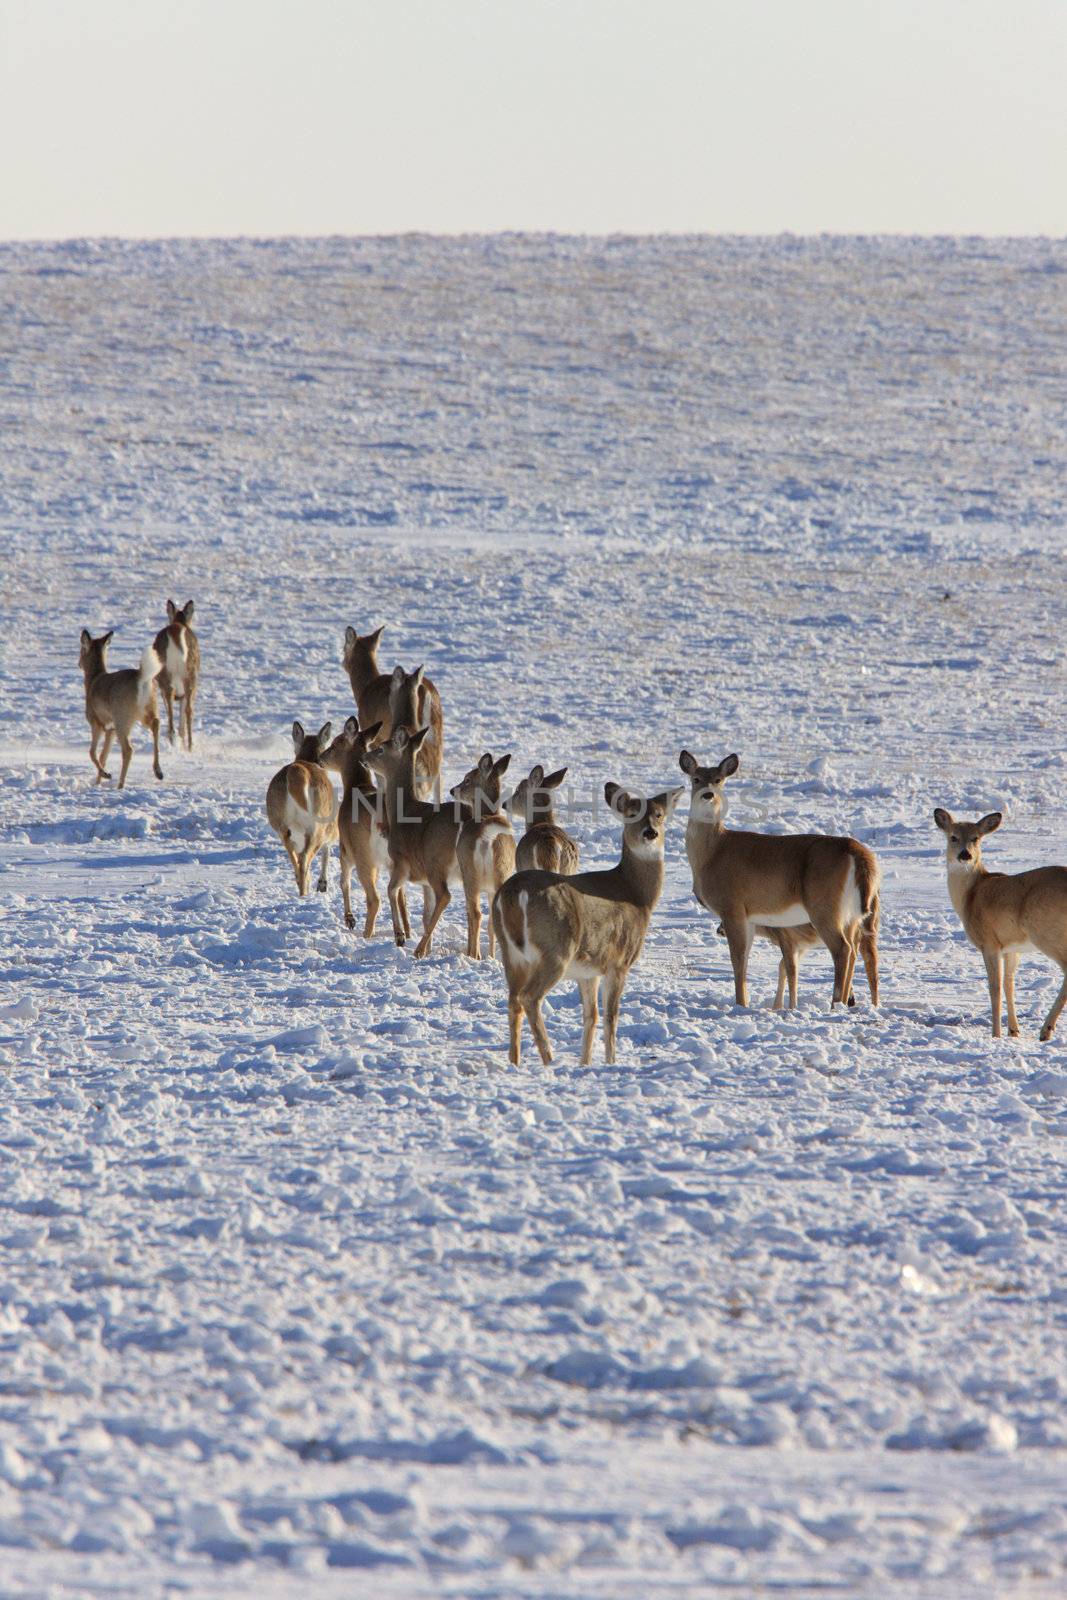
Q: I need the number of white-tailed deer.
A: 13